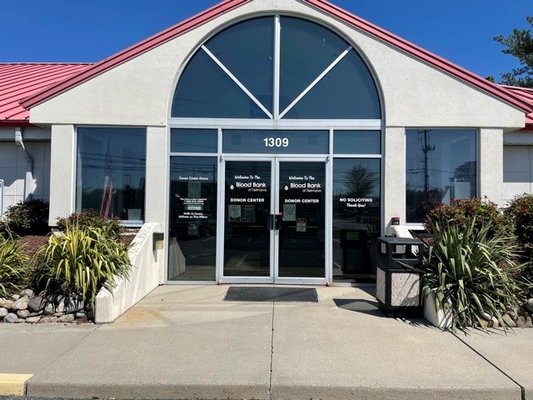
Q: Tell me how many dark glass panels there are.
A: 13